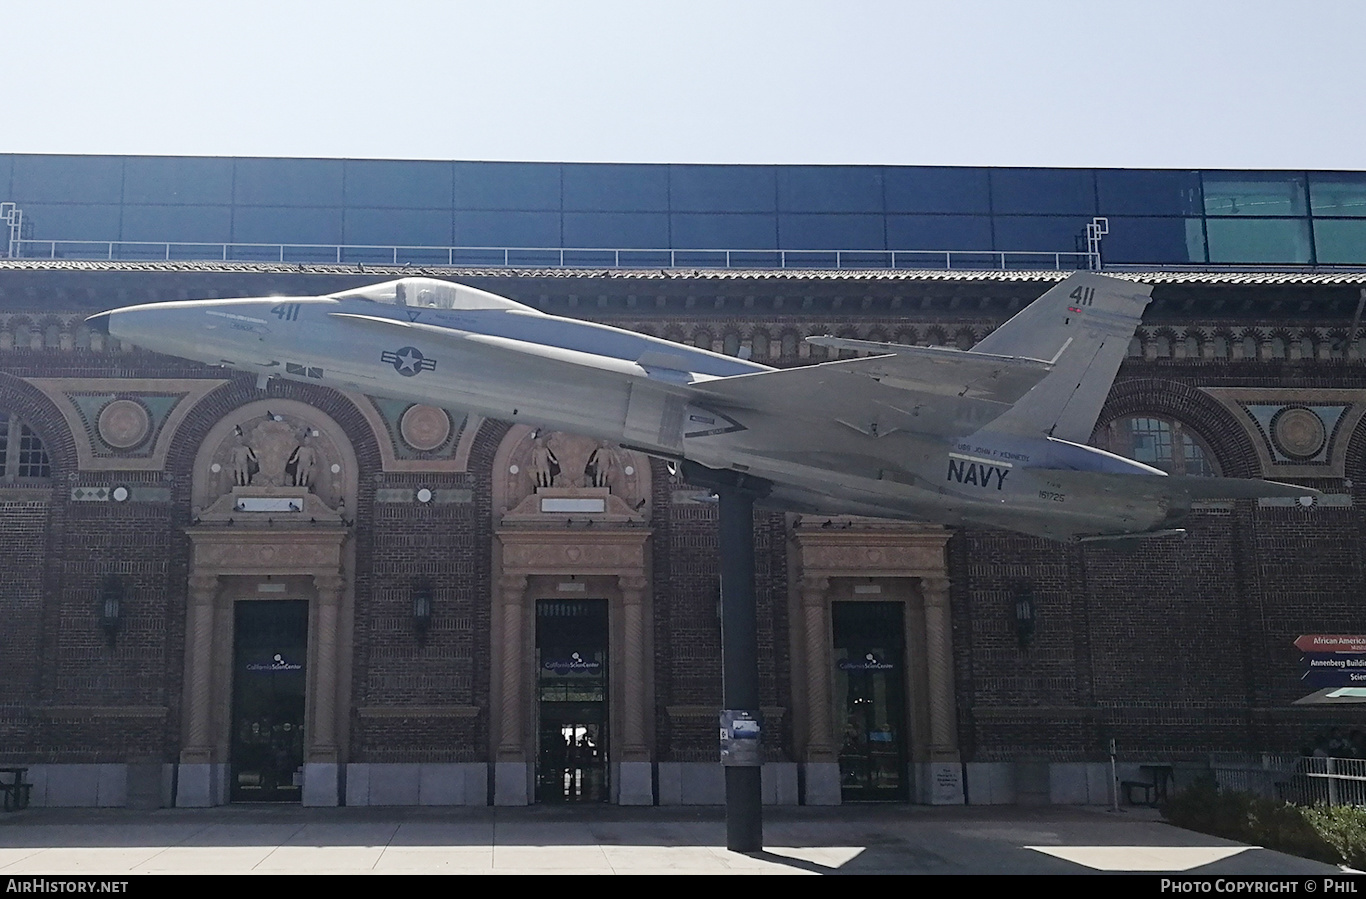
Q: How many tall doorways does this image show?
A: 3